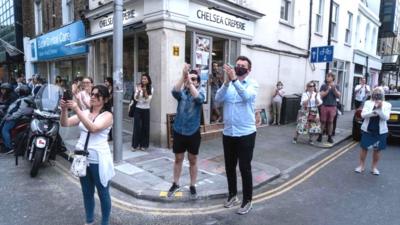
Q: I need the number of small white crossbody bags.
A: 1